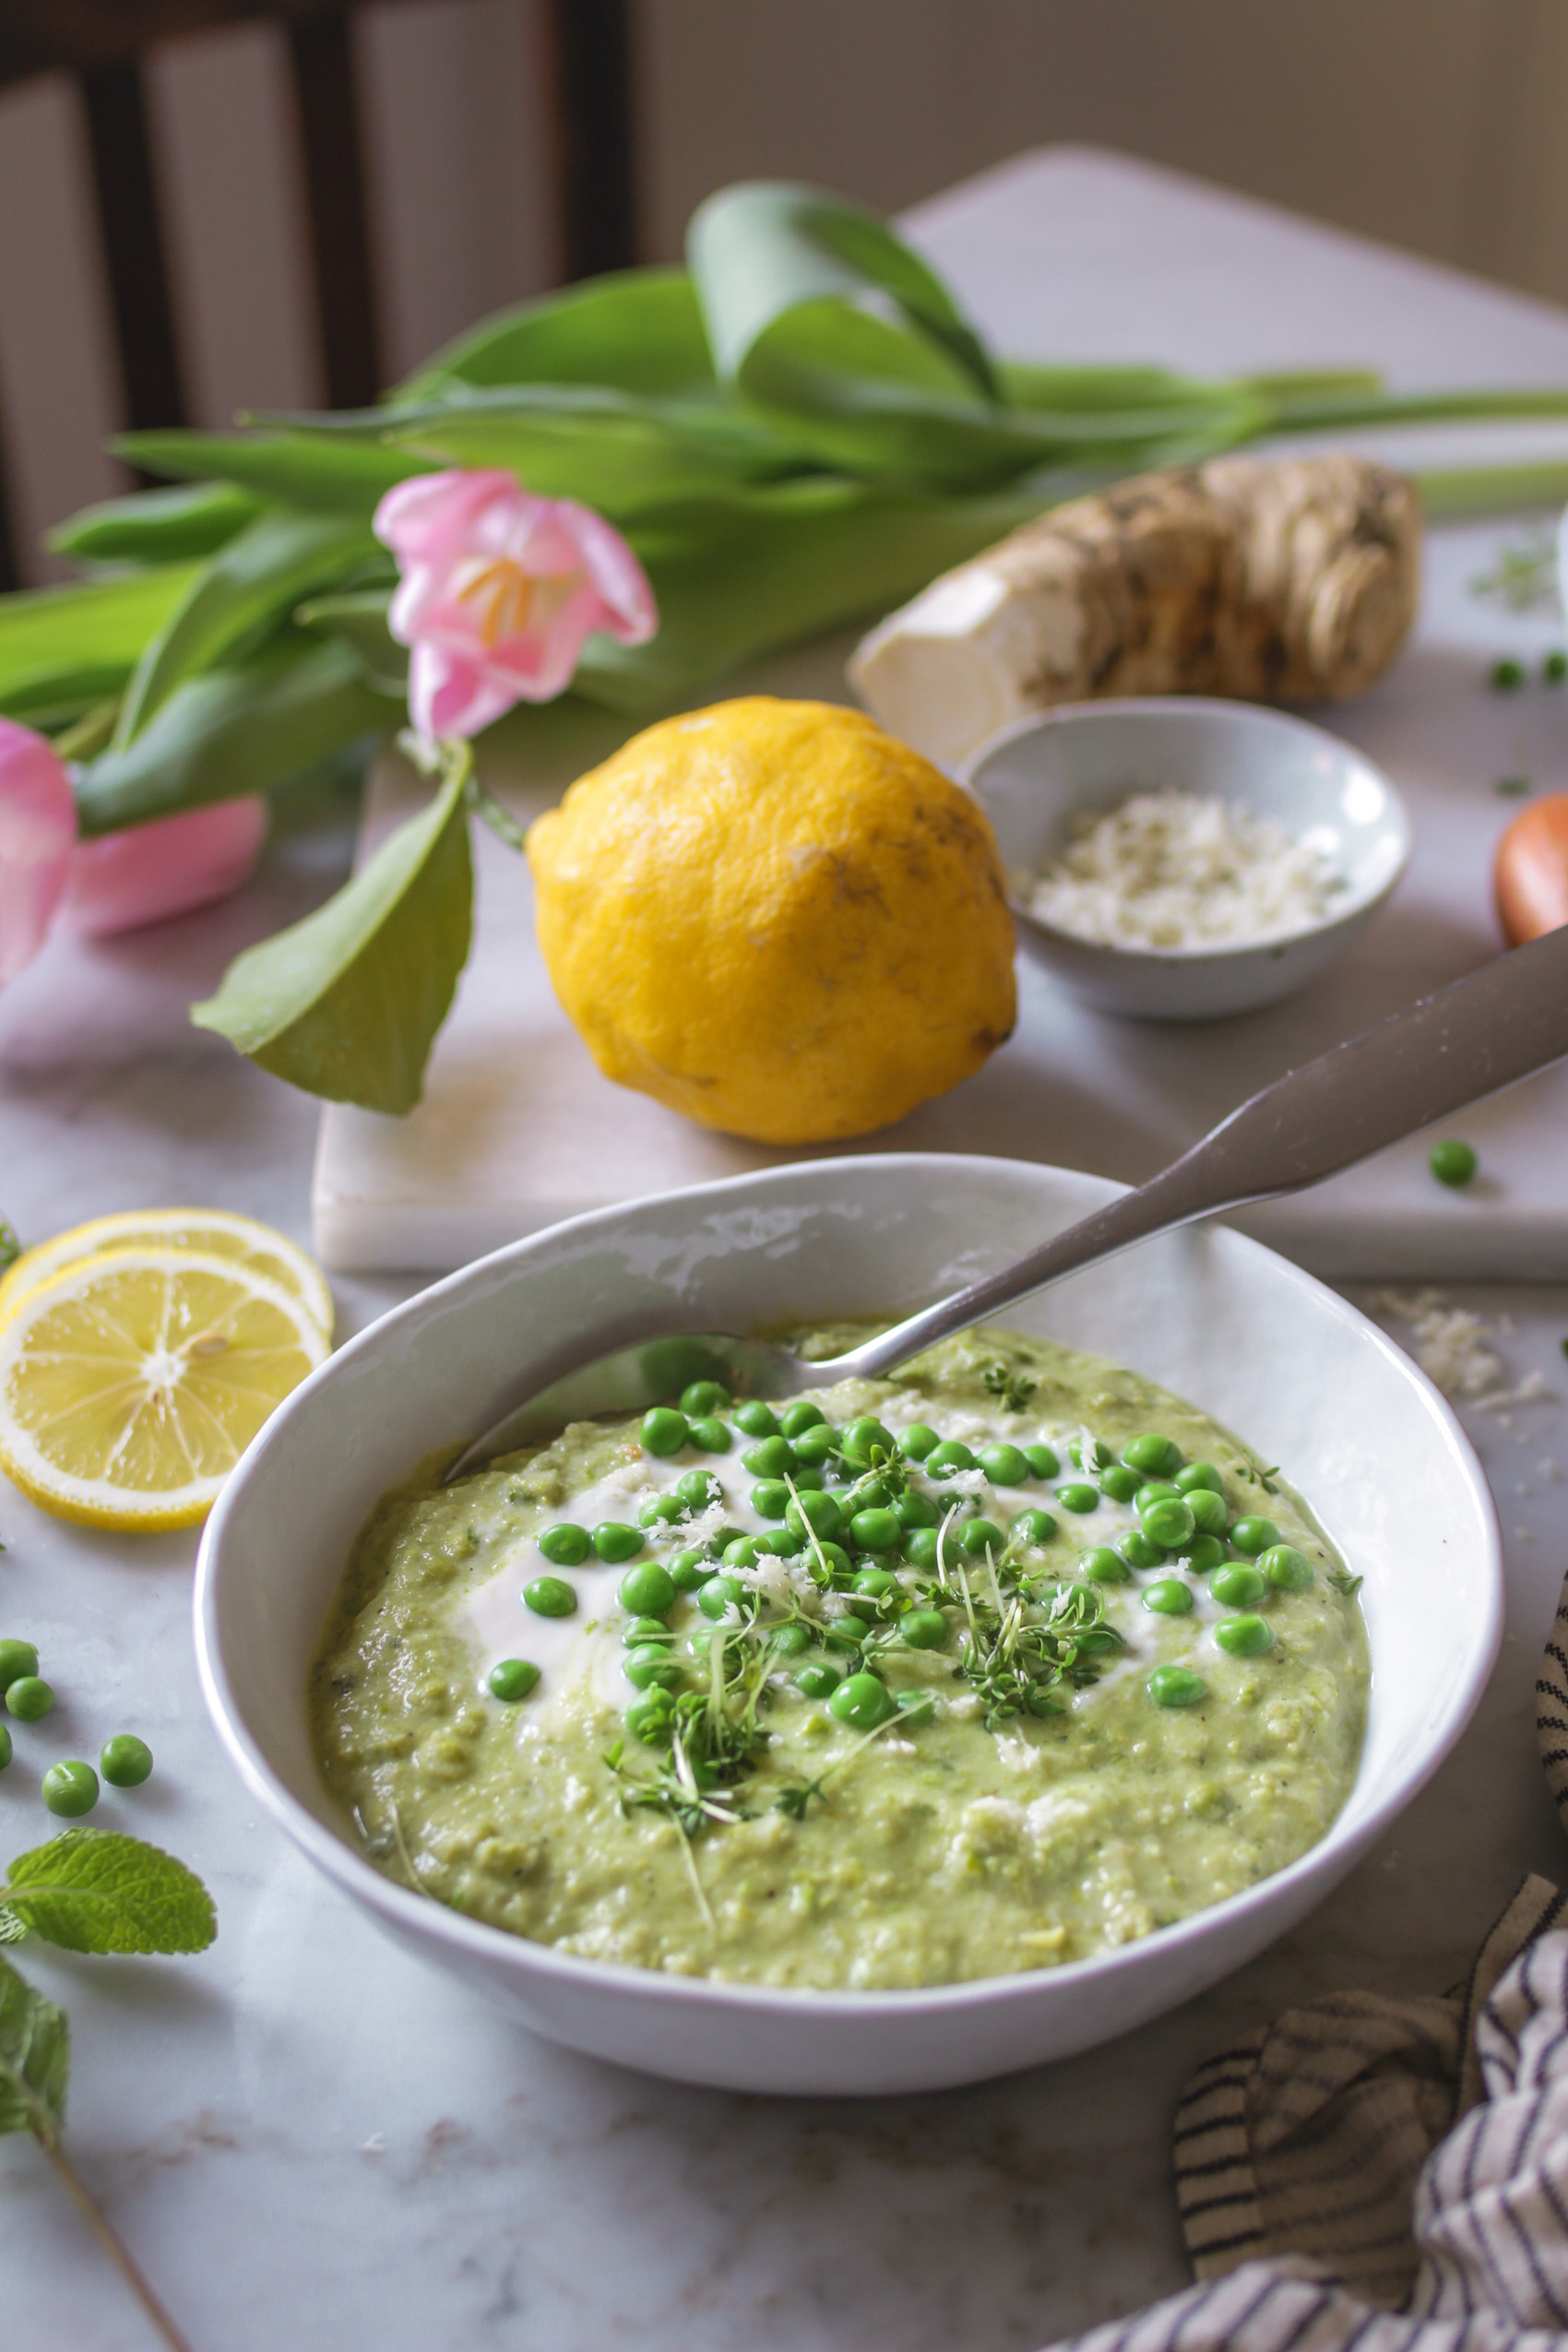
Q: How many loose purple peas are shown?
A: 0